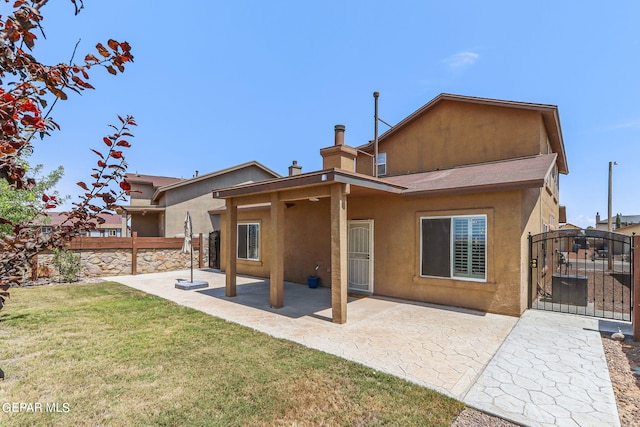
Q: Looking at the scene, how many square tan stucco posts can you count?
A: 3